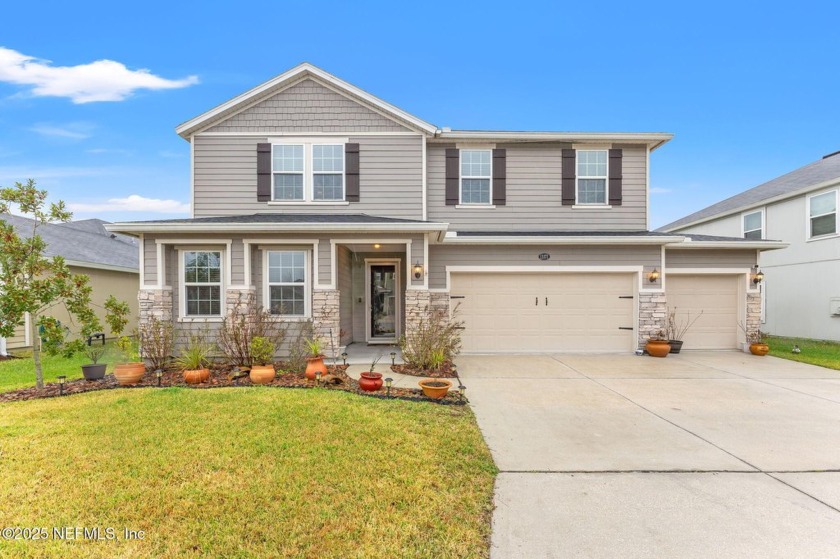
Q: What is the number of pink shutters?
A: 0